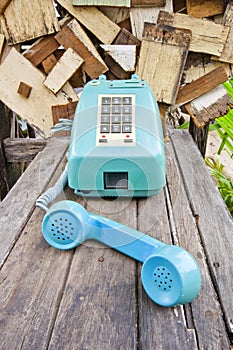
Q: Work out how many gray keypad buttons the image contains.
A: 12